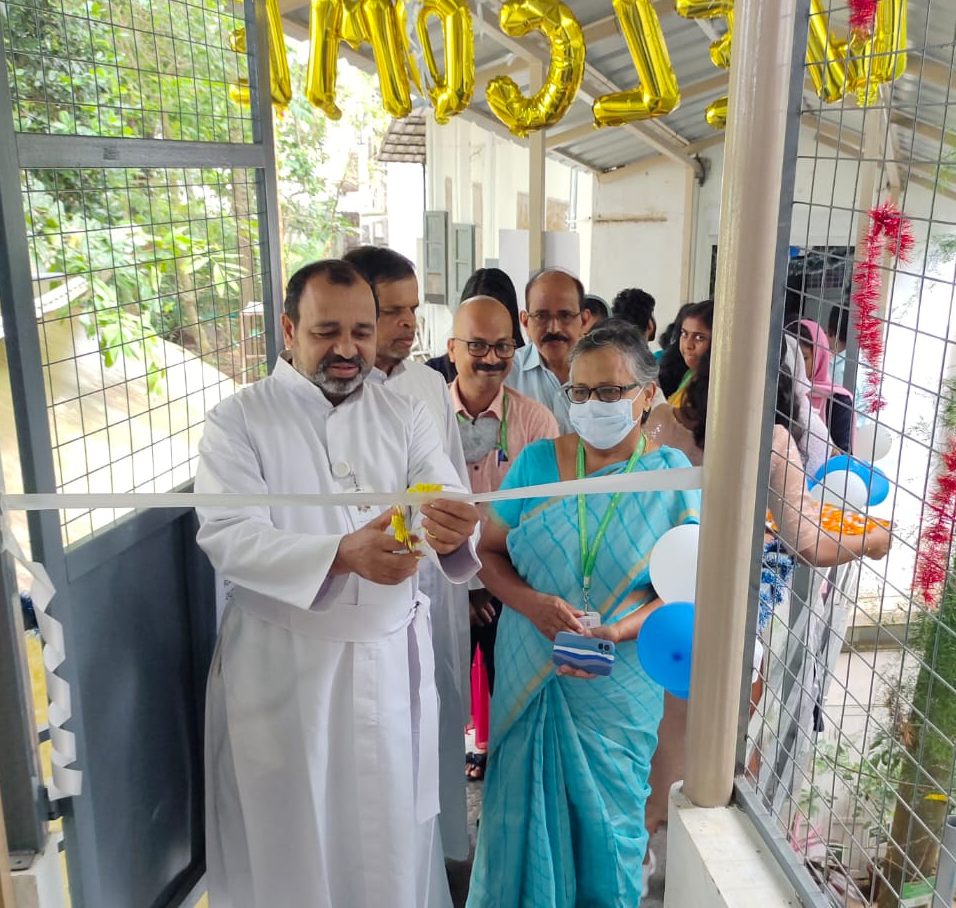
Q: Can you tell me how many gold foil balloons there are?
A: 7